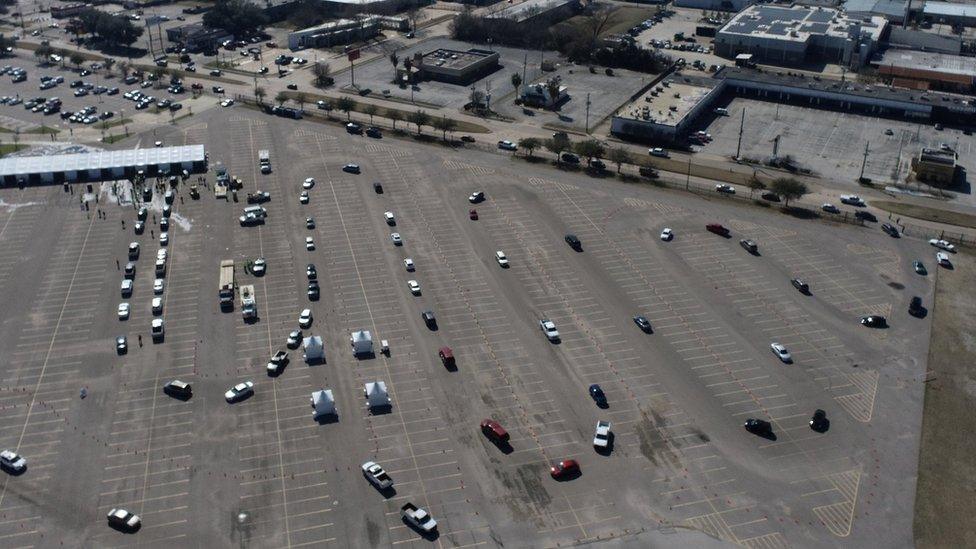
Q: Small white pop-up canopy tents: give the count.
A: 4